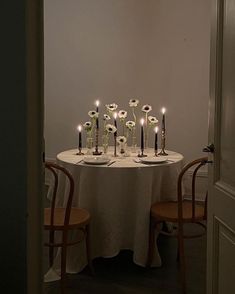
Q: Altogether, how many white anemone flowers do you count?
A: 11